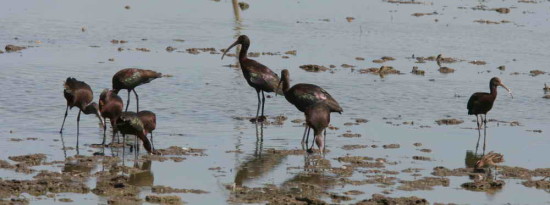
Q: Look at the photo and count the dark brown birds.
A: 9